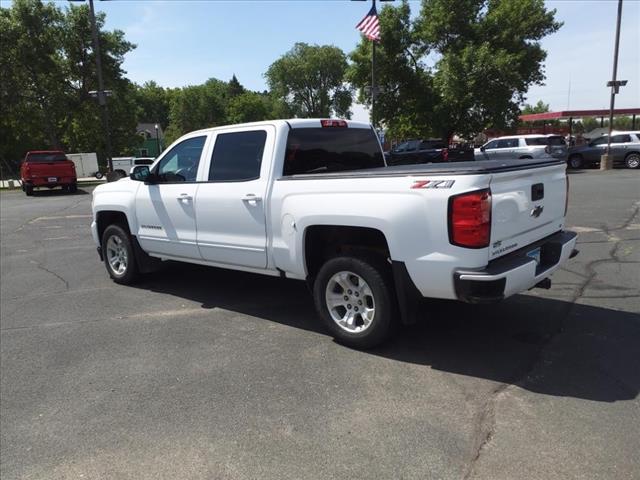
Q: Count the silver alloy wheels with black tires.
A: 2